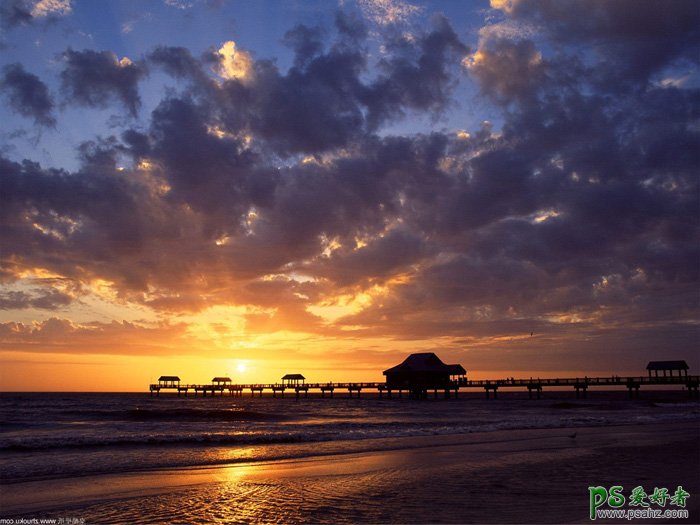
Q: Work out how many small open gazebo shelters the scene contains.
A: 4